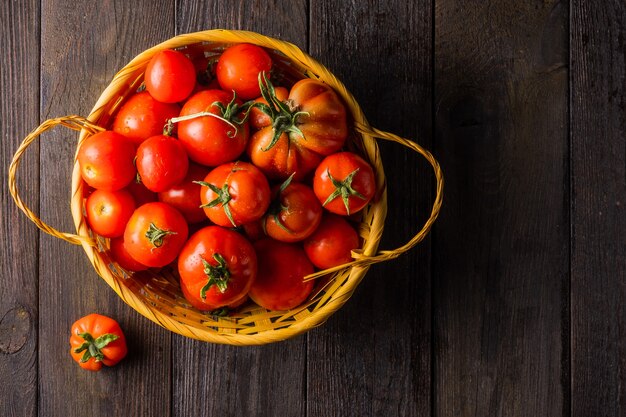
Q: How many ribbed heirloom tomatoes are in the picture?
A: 2